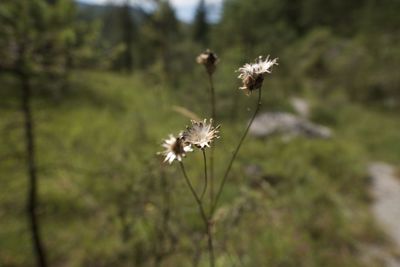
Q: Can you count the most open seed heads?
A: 3